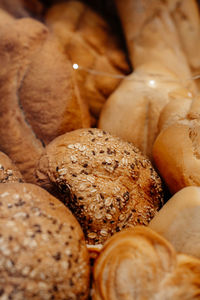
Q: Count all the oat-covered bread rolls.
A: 3